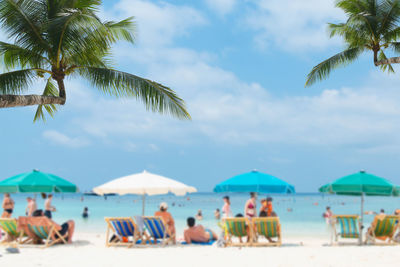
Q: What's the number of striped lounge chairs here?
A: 8